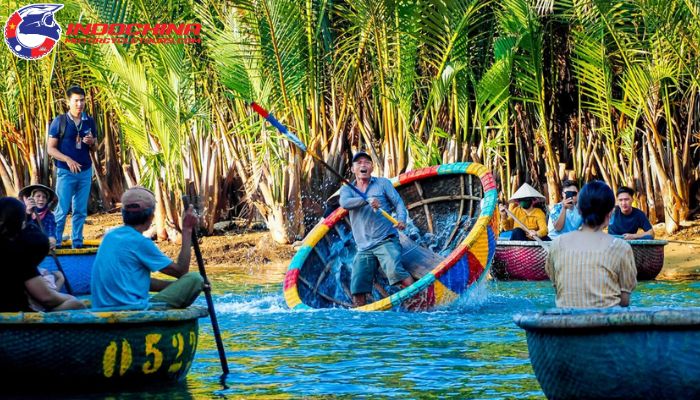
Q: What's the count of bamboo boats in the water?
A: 5